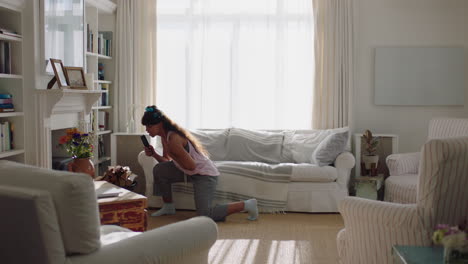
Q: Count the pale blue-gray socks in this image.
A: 2